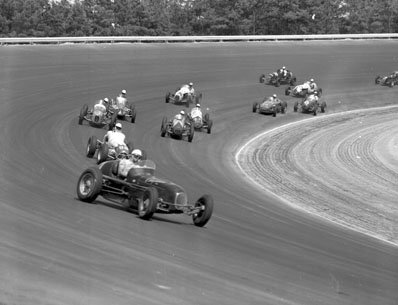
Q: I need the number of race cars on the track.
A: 12